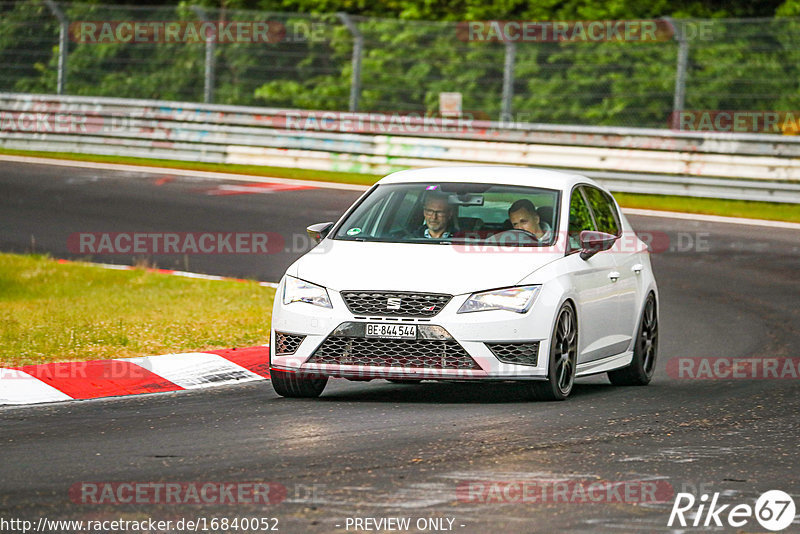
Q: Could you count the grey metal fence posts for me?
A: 5